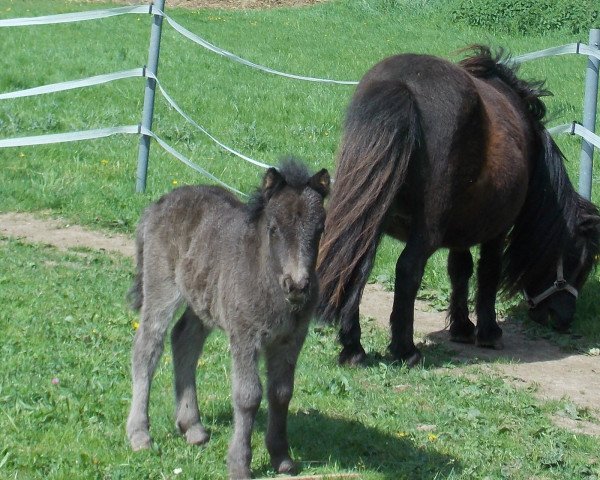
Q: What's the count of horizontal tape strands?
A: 3